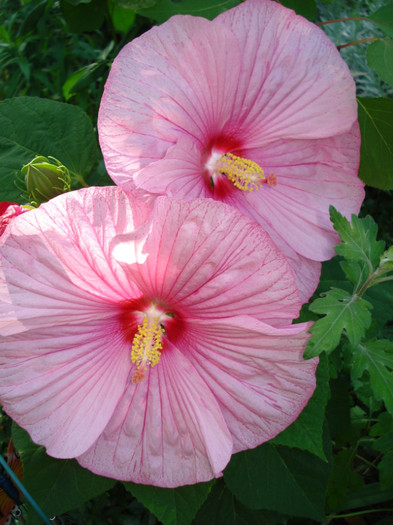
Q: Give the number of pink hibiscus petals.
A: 10